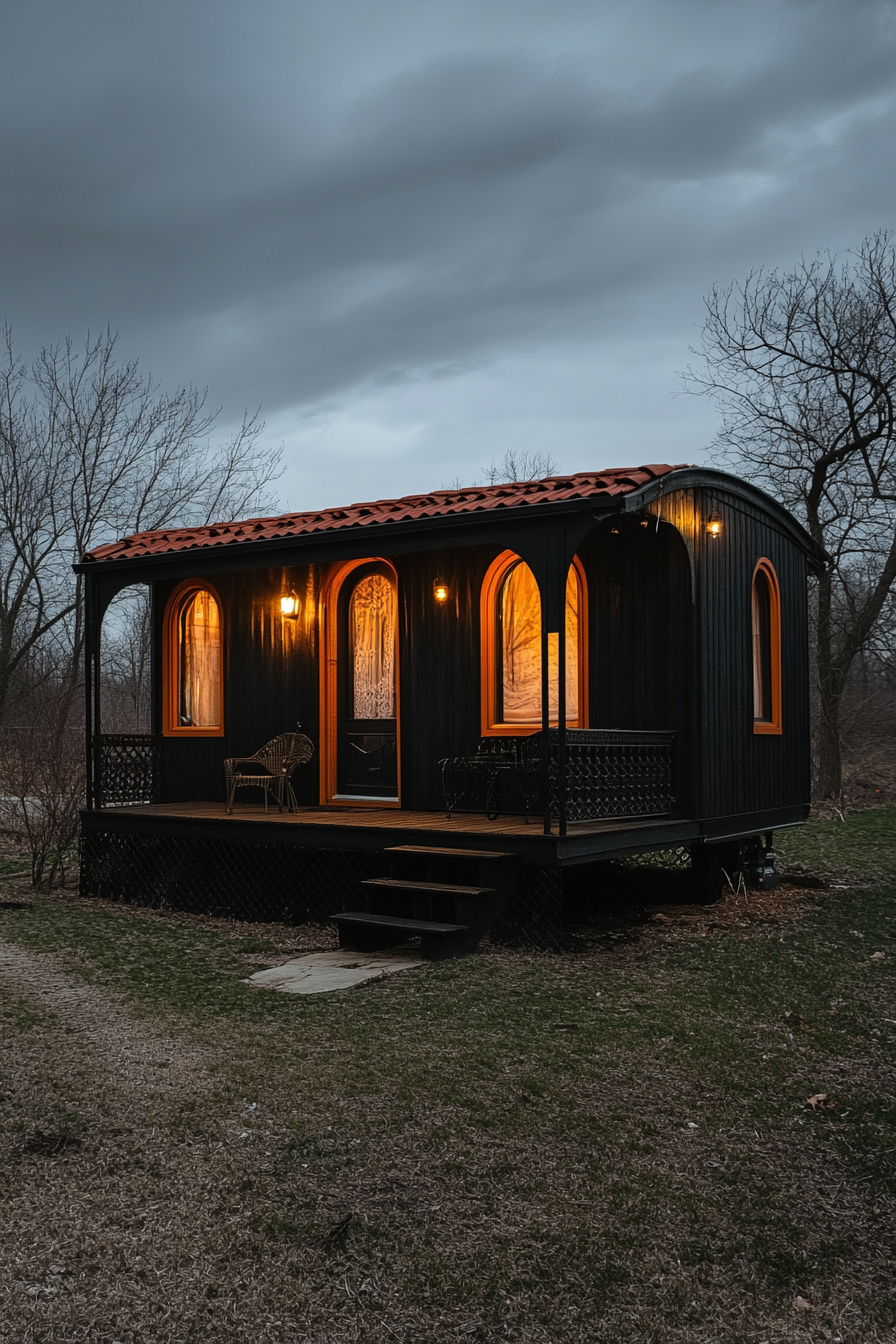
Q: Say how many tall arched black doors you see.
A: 1